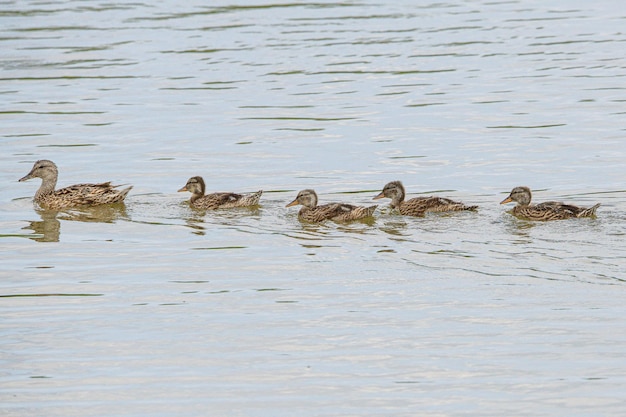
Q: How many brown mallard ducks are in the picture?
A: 5